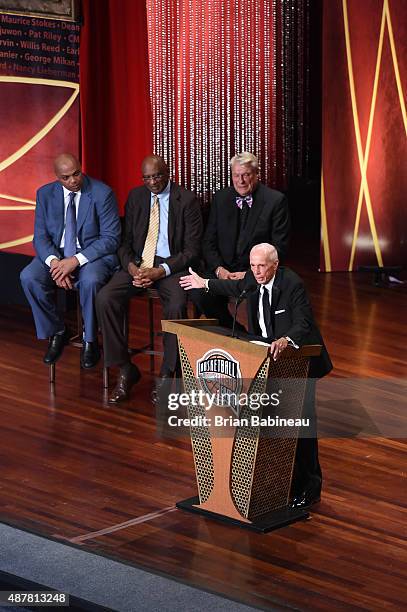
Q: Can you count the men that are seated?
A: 3